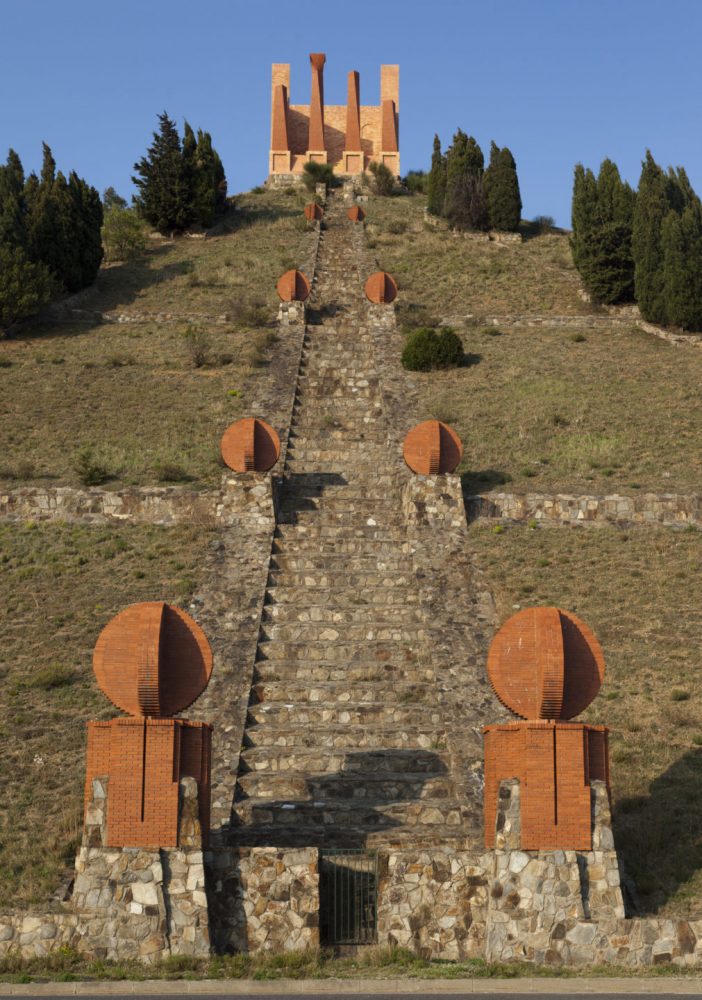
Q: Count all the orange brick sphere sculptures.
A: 8